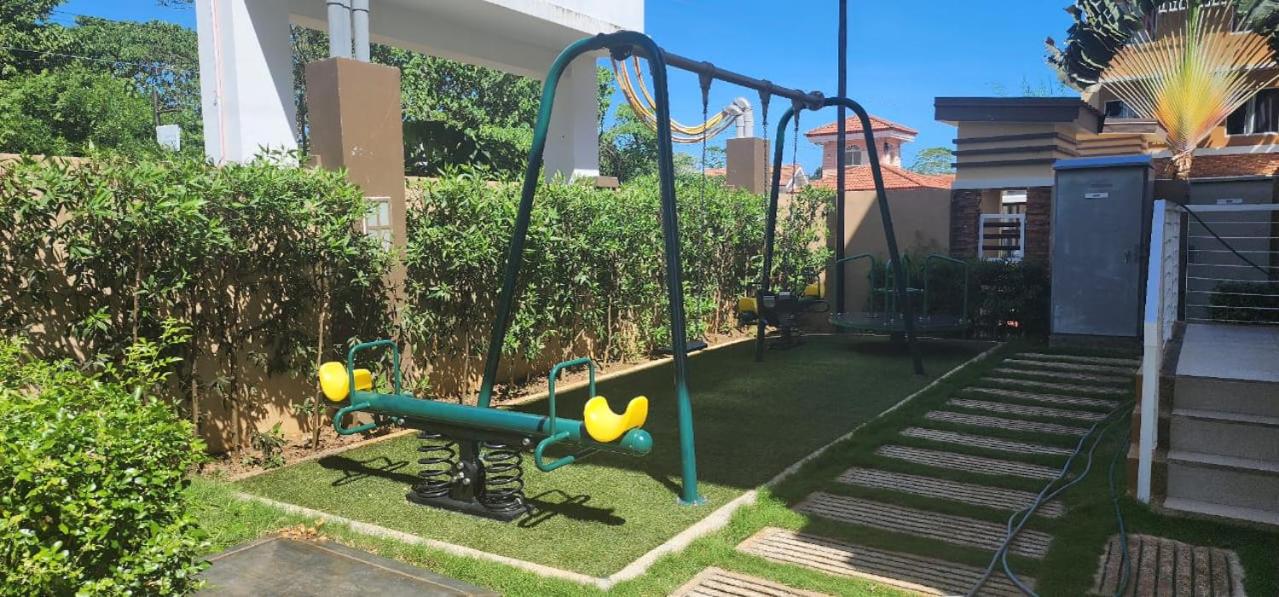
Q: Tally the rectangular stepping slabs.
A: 14